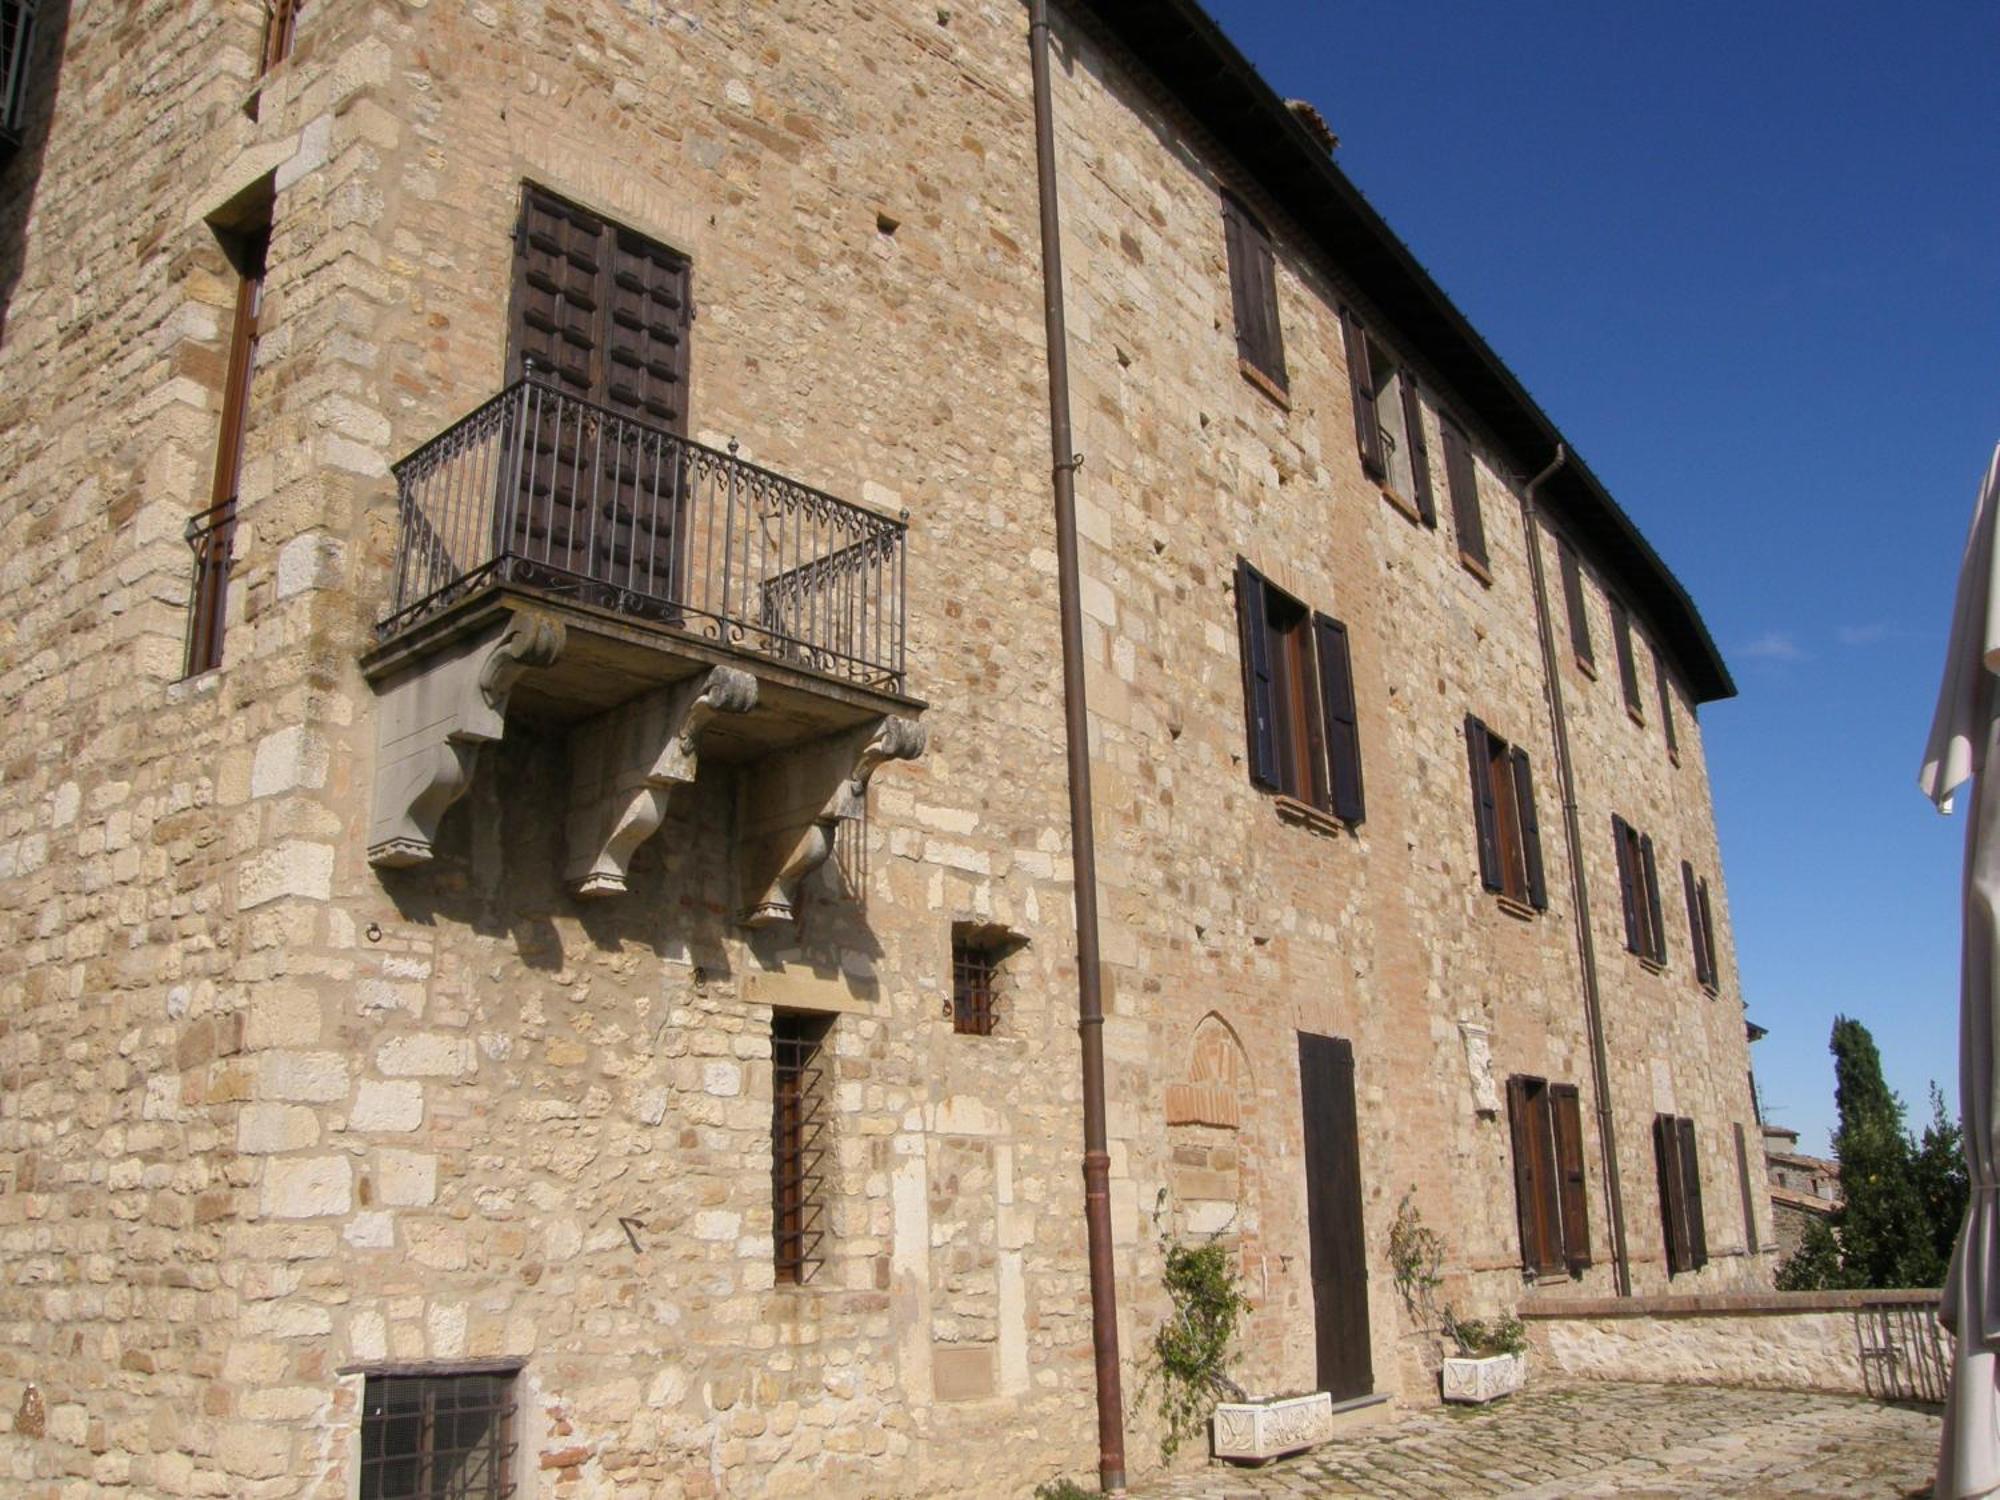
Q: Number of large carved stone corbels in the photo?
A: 3